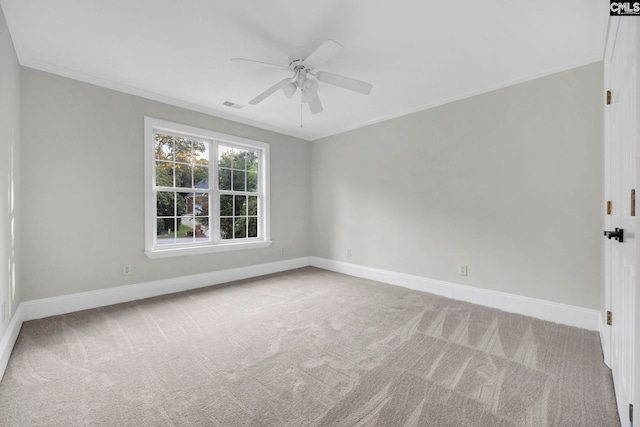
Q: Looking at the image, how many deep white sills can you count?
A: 1